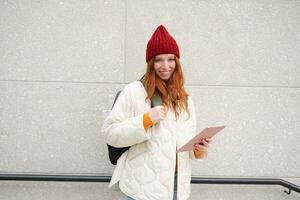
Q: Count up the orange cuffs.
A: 2